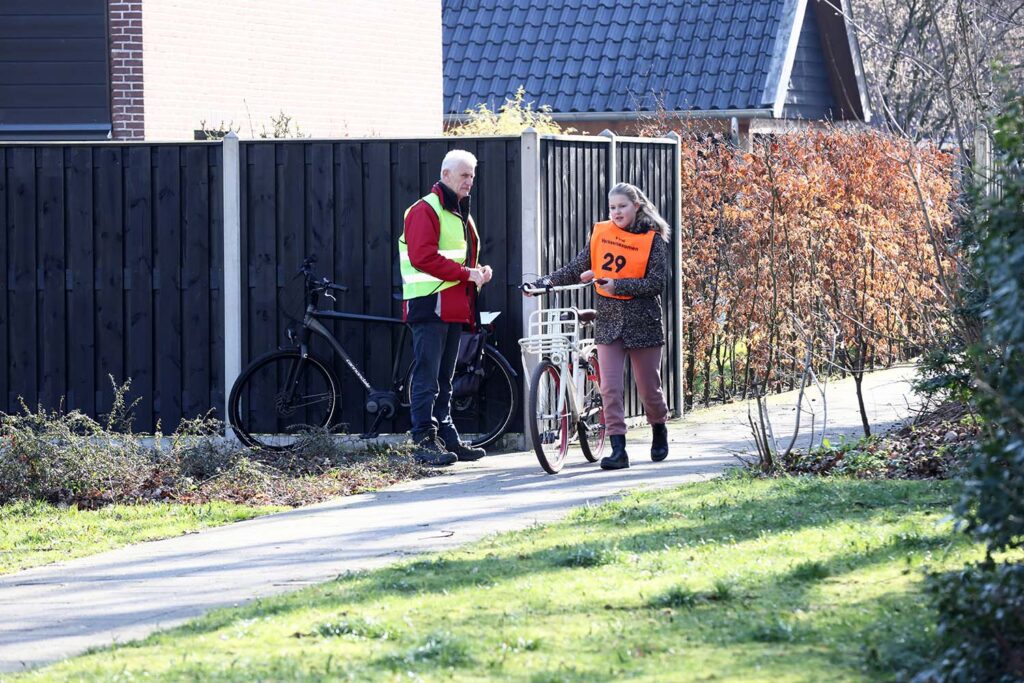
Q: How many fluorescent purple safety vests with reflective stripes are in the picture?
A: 0